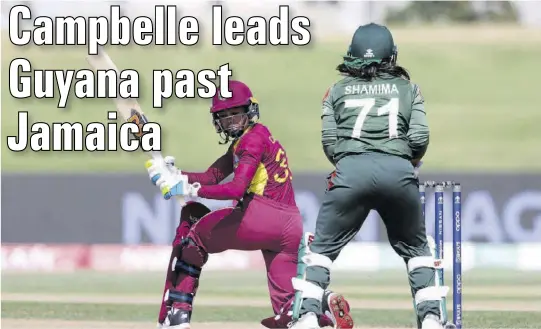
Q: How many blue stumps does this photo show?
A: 3